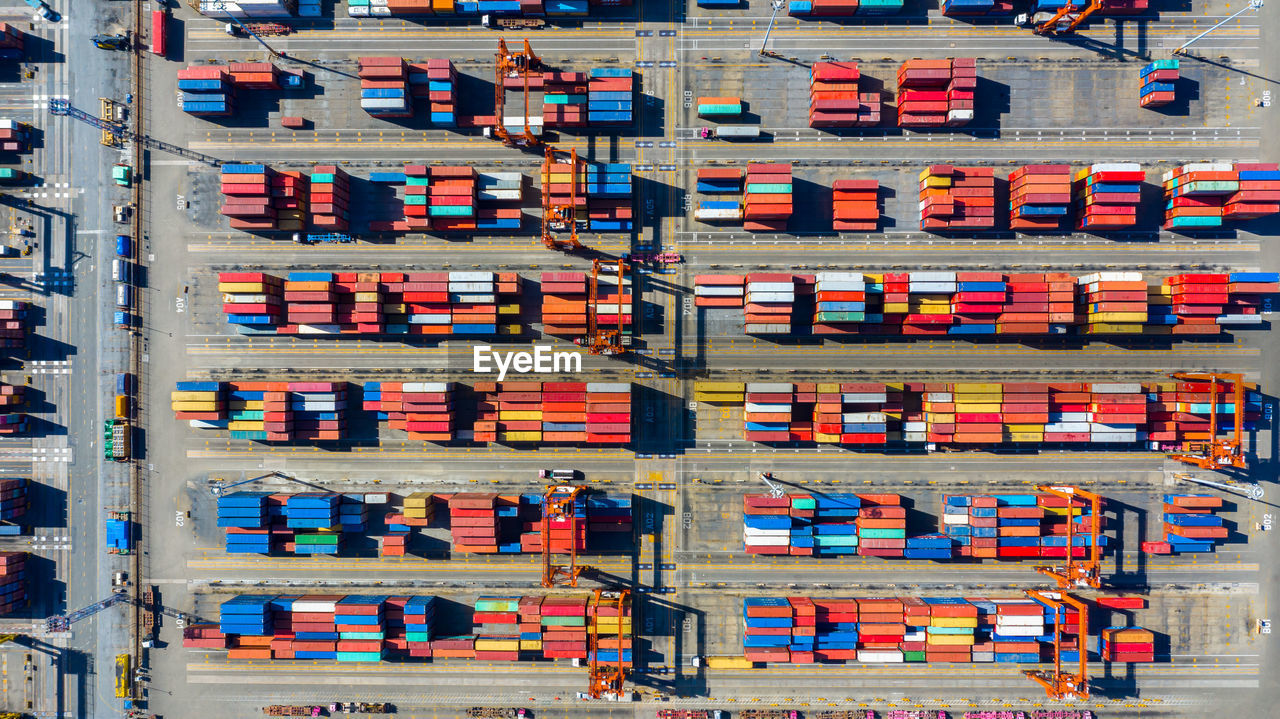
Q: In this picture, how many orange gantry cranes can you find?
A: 9